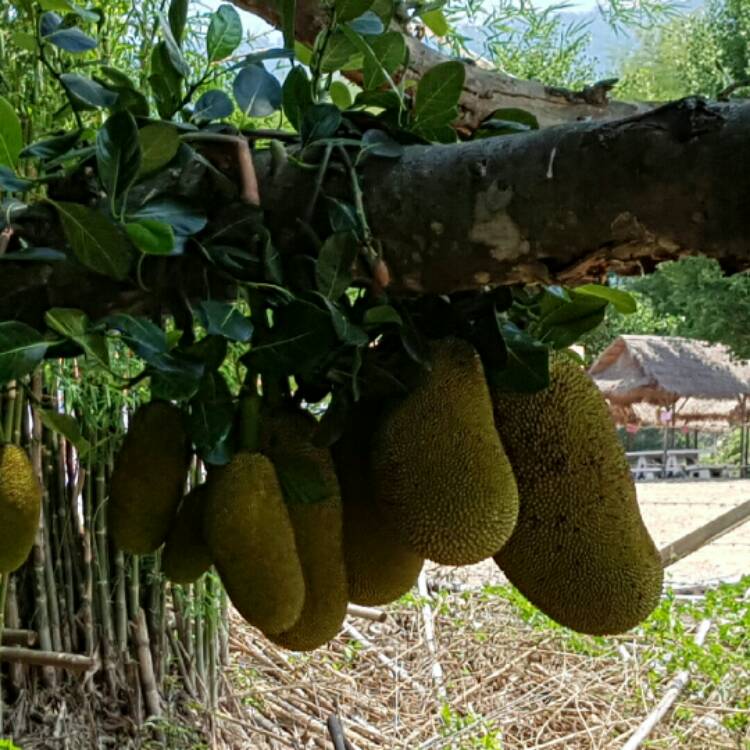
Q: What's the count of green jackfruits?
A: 8